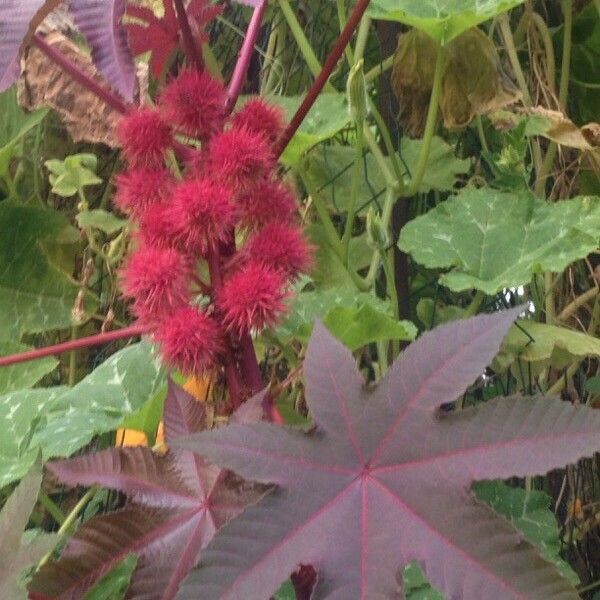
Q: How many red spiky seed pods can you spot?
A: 12